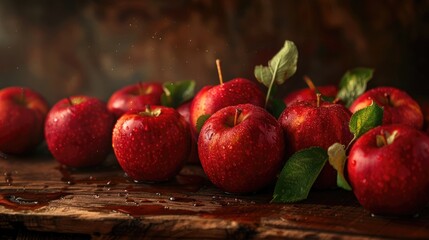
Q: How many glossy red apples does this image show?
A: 11